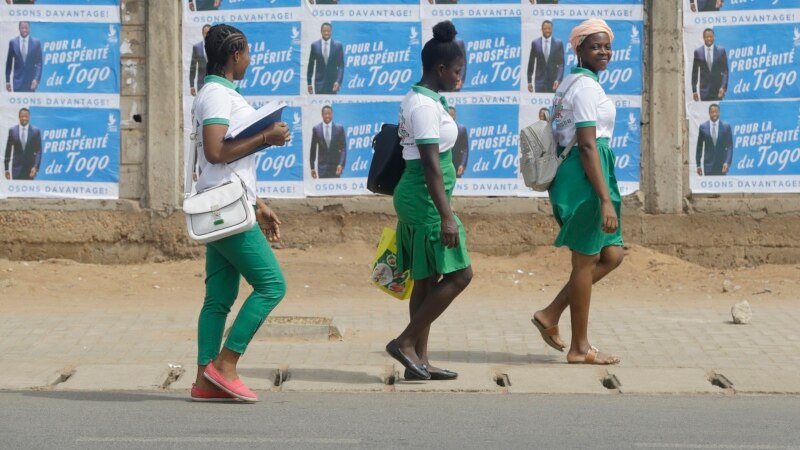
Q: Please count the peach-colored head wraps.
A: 1